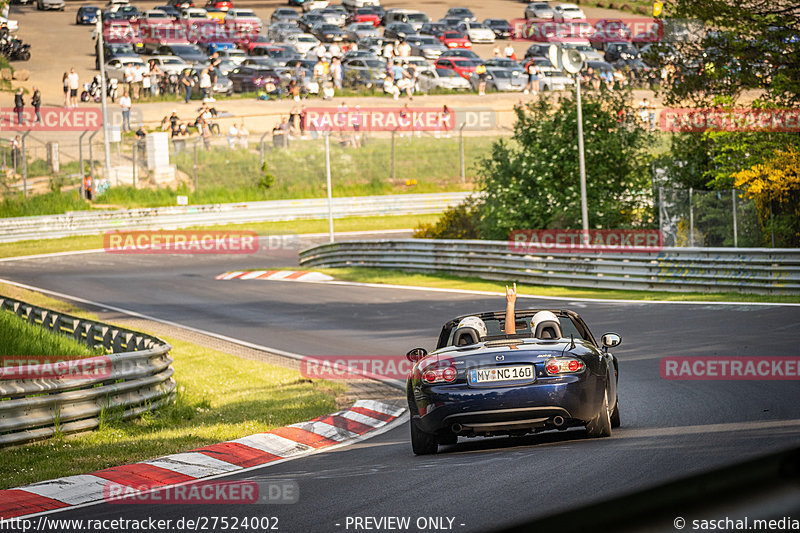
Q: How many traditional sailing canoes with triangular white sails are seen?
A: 0